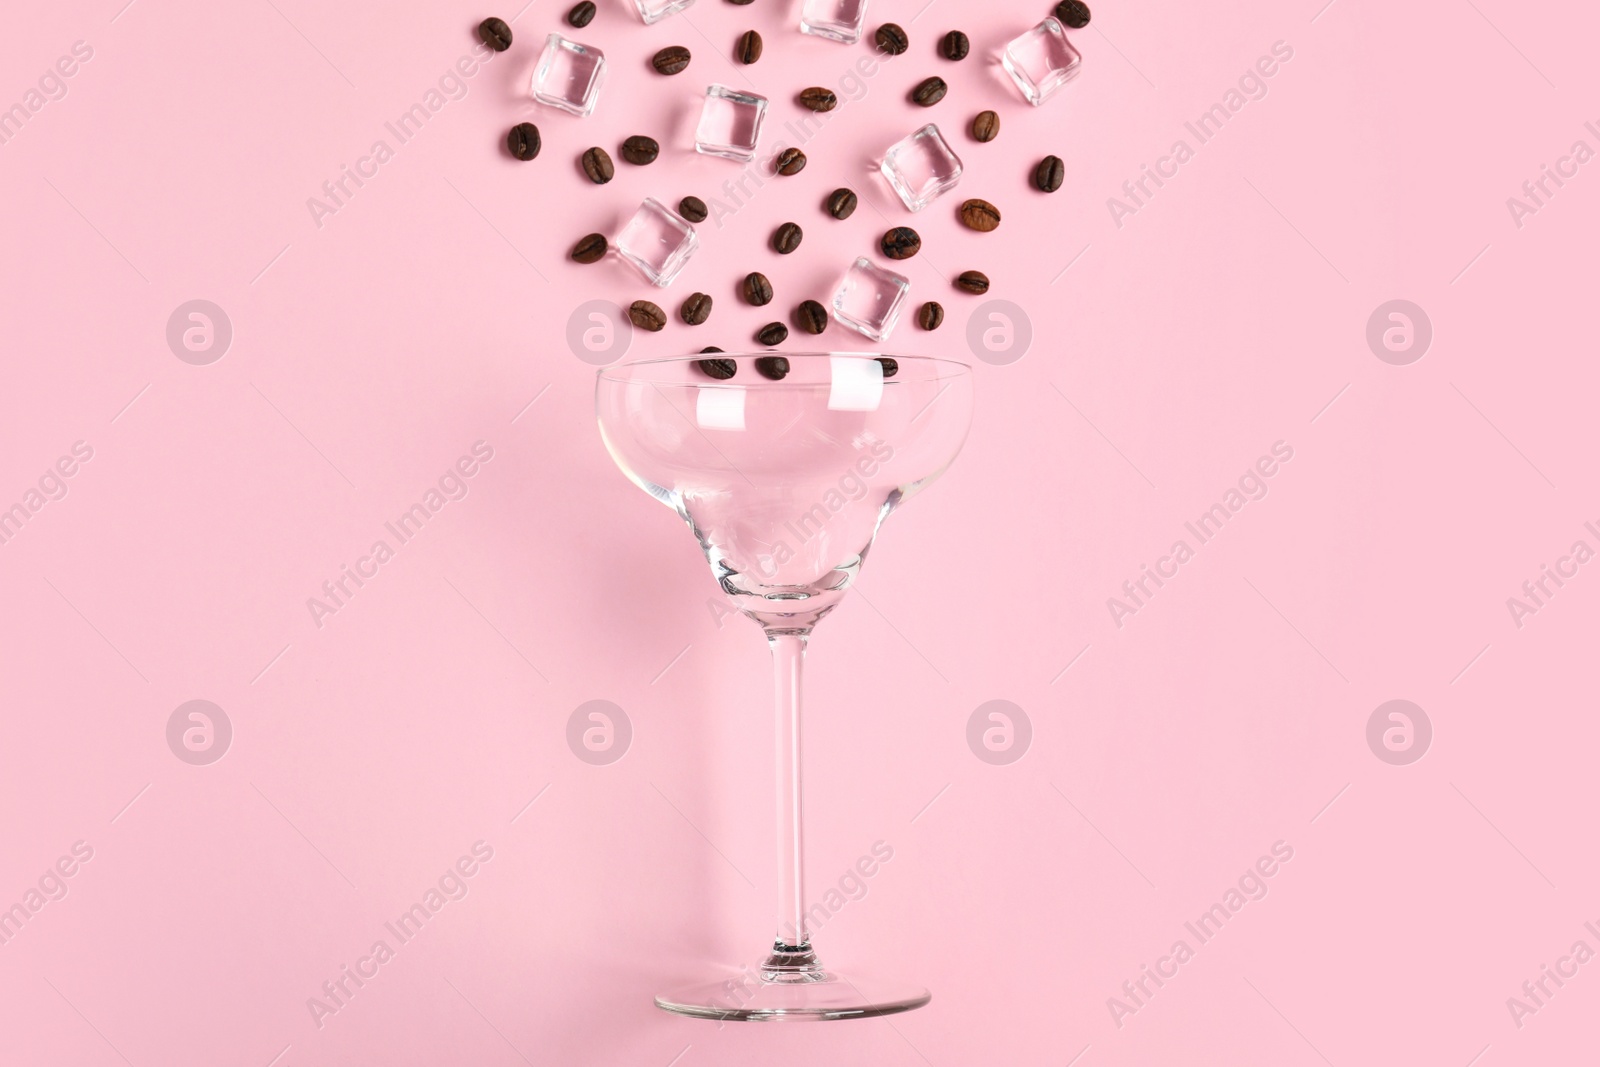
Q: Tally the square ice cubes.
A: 8